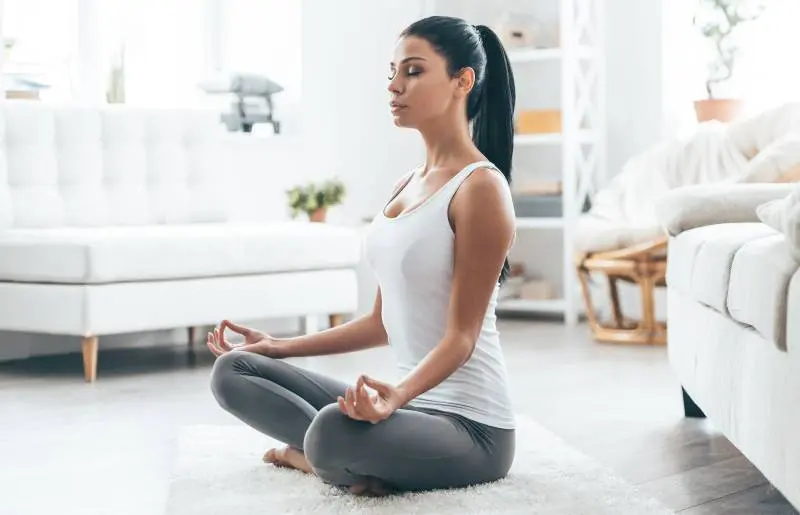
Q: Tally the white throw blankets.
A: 1